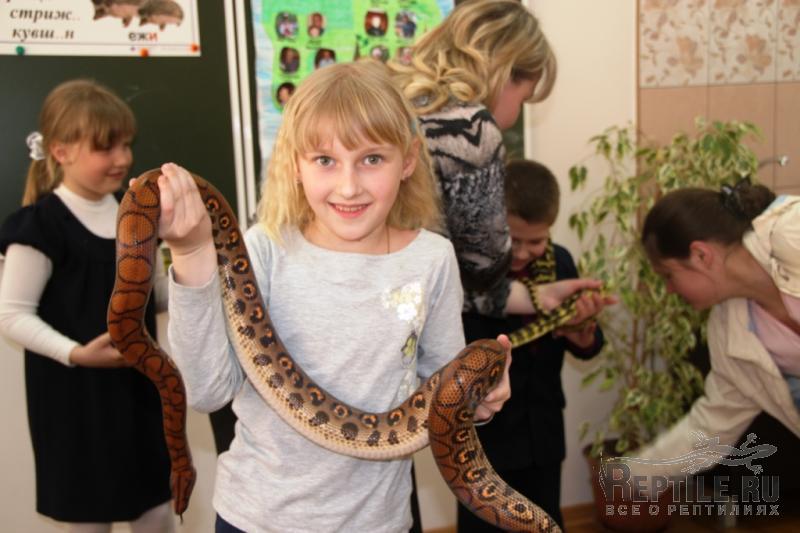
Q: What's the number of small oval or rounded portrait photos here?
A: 9